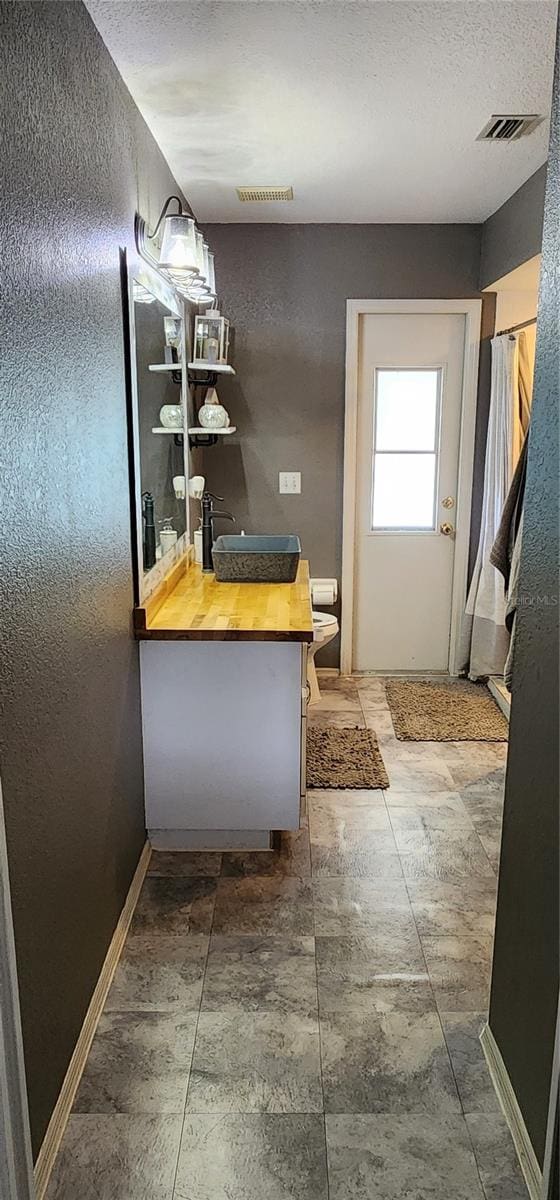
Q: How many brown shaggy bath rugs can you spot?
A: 2